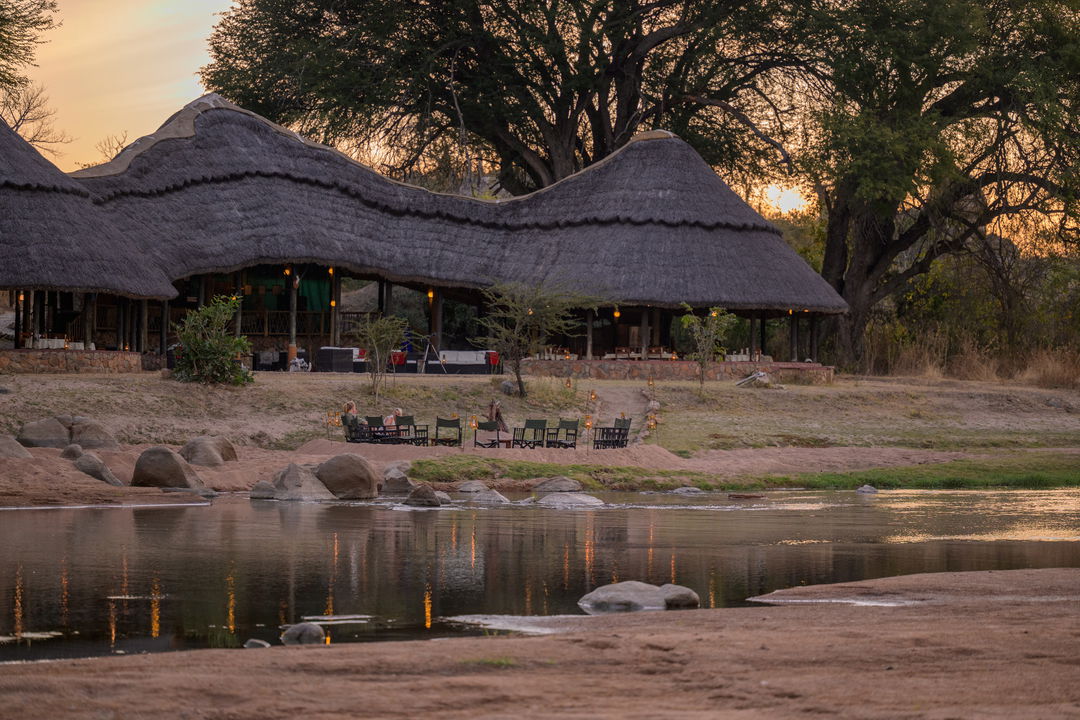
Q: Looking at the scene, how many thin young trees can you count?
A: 3